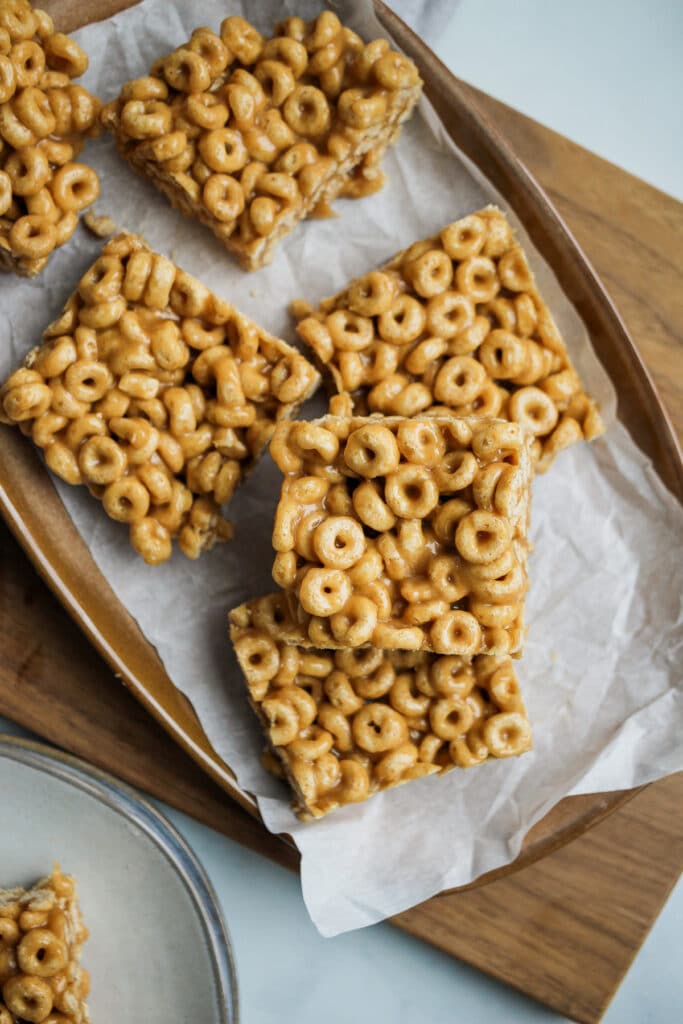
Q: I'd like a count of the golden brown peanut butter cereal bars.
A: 7